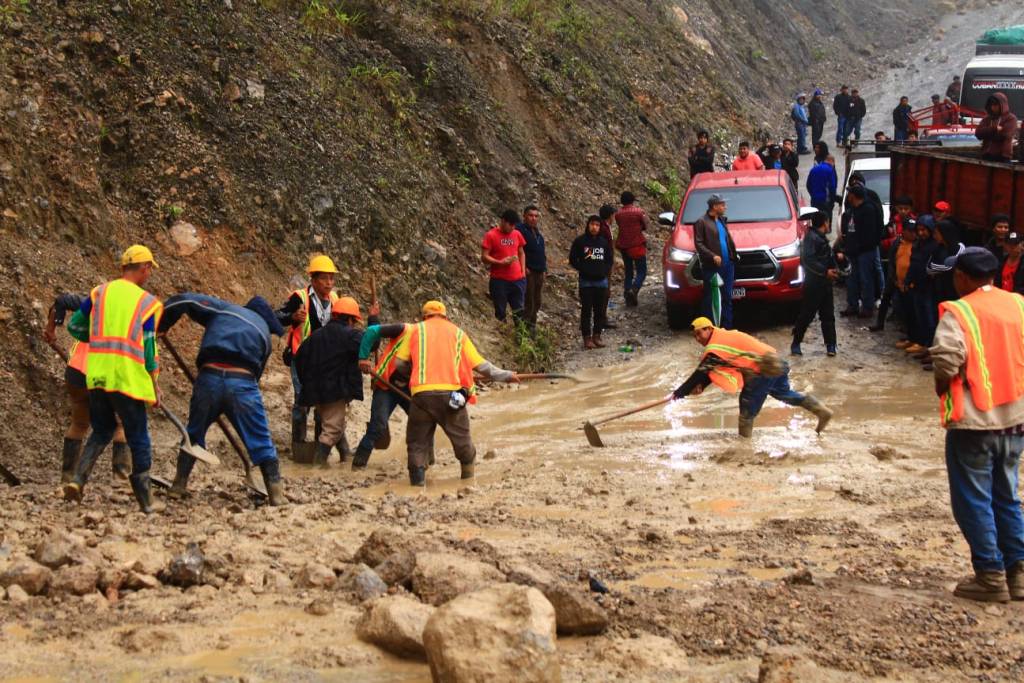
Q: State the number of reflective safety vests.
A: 7